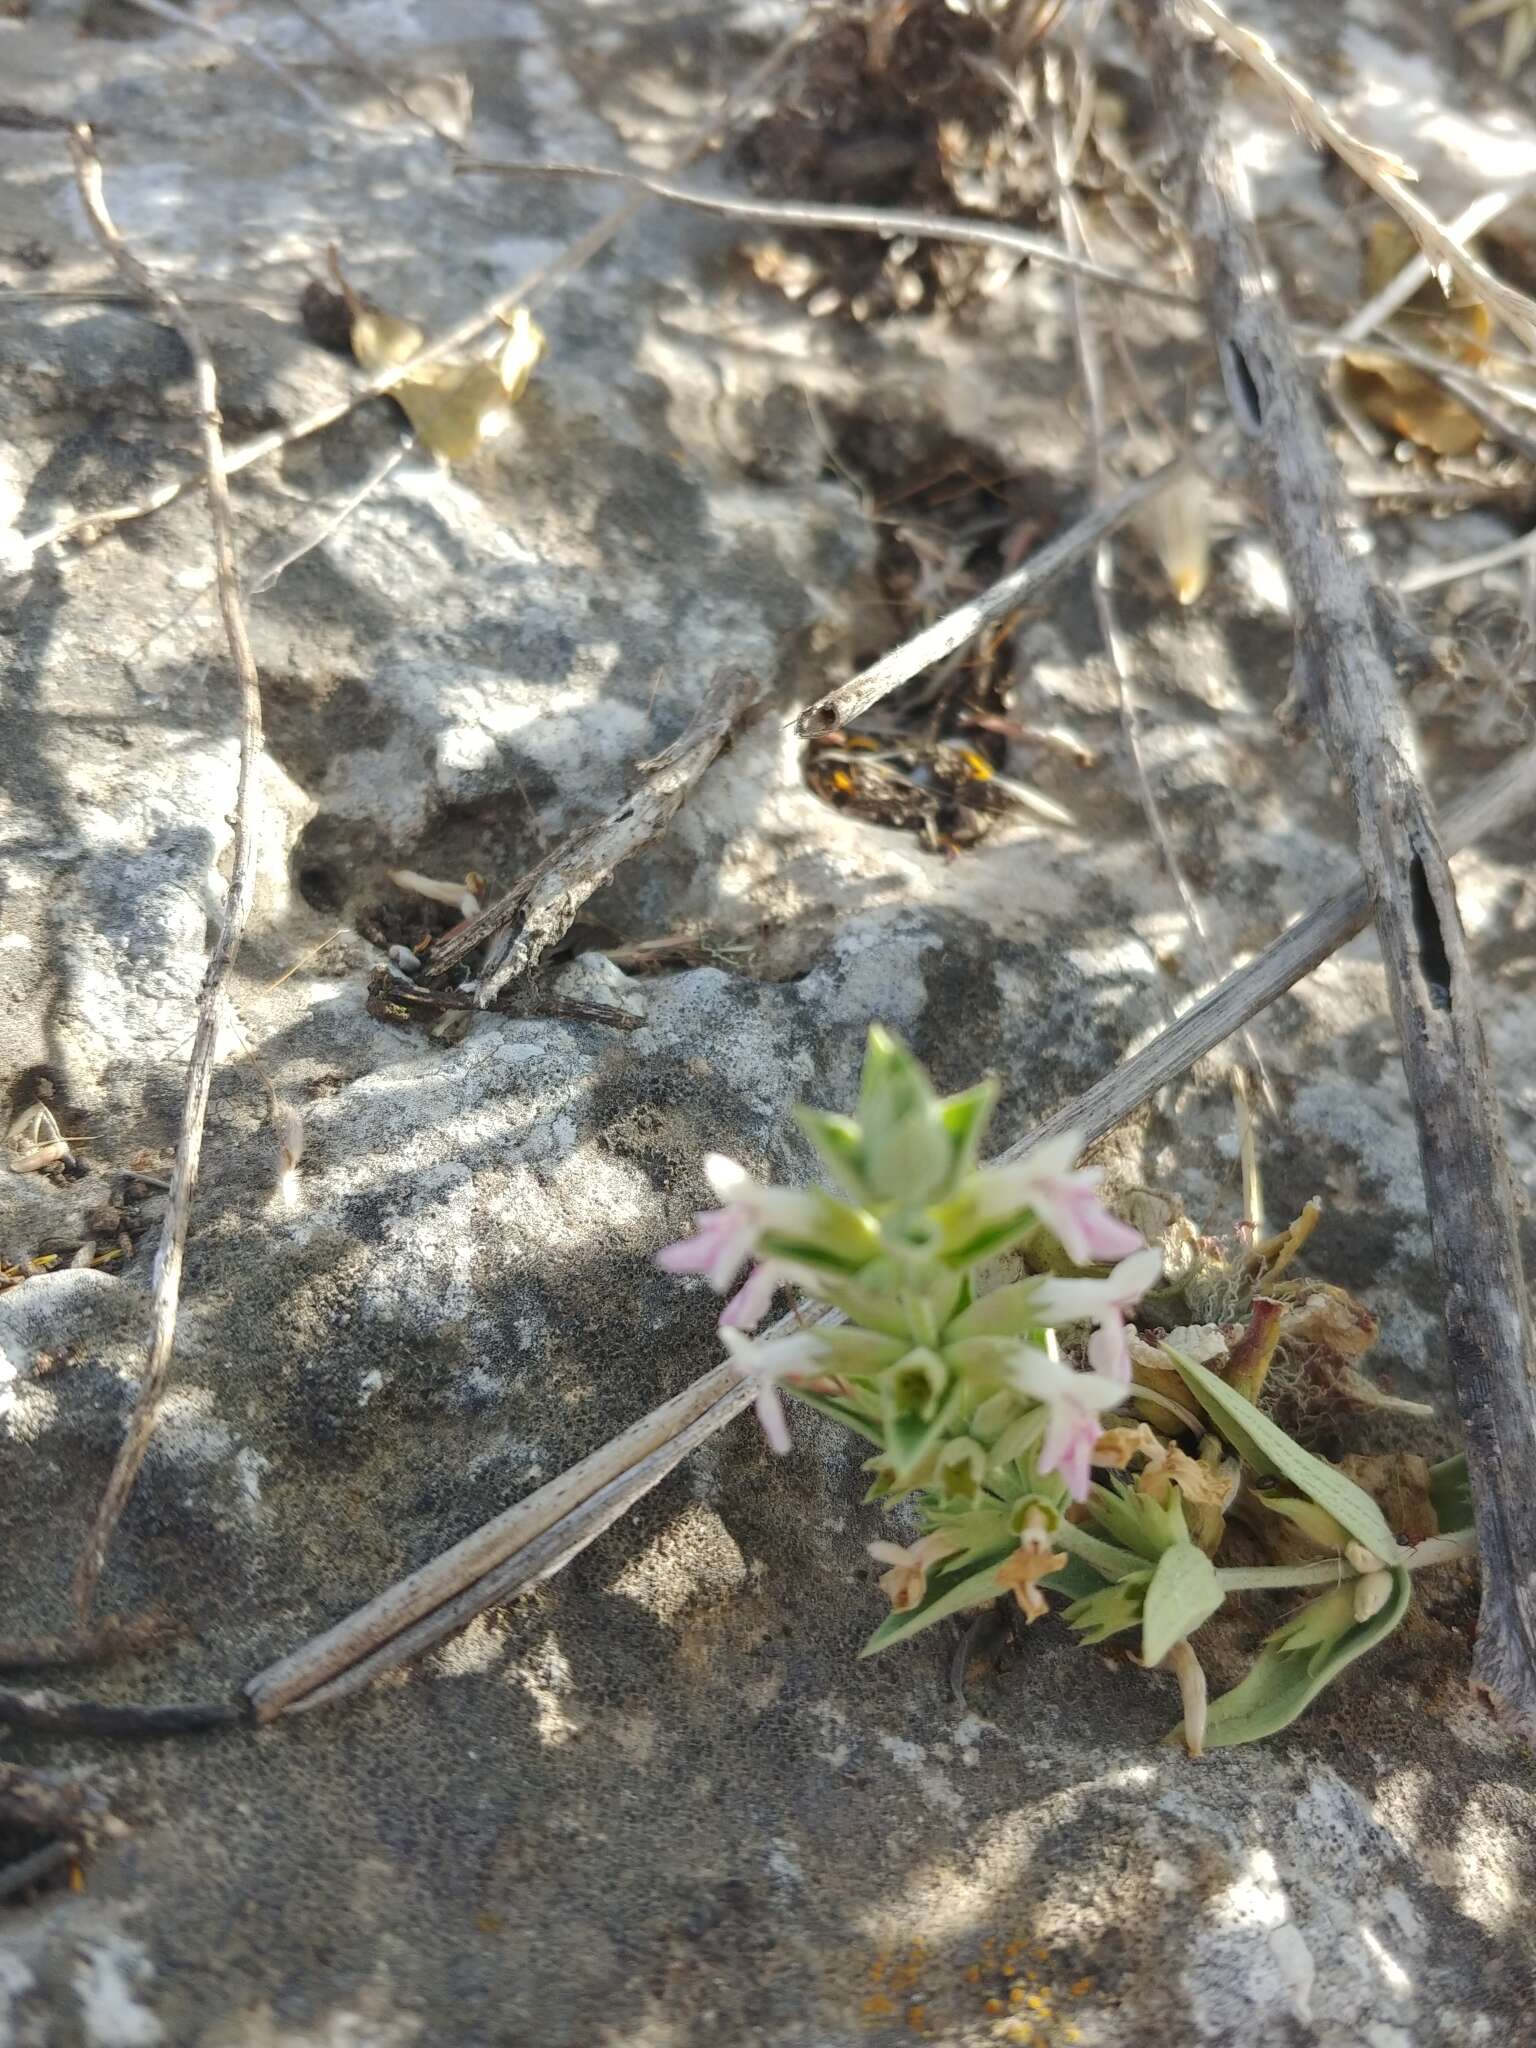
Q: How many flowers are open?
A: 6